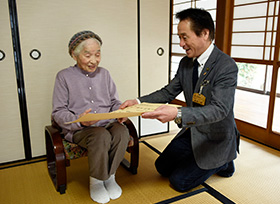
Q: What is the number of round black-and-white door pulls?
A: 3